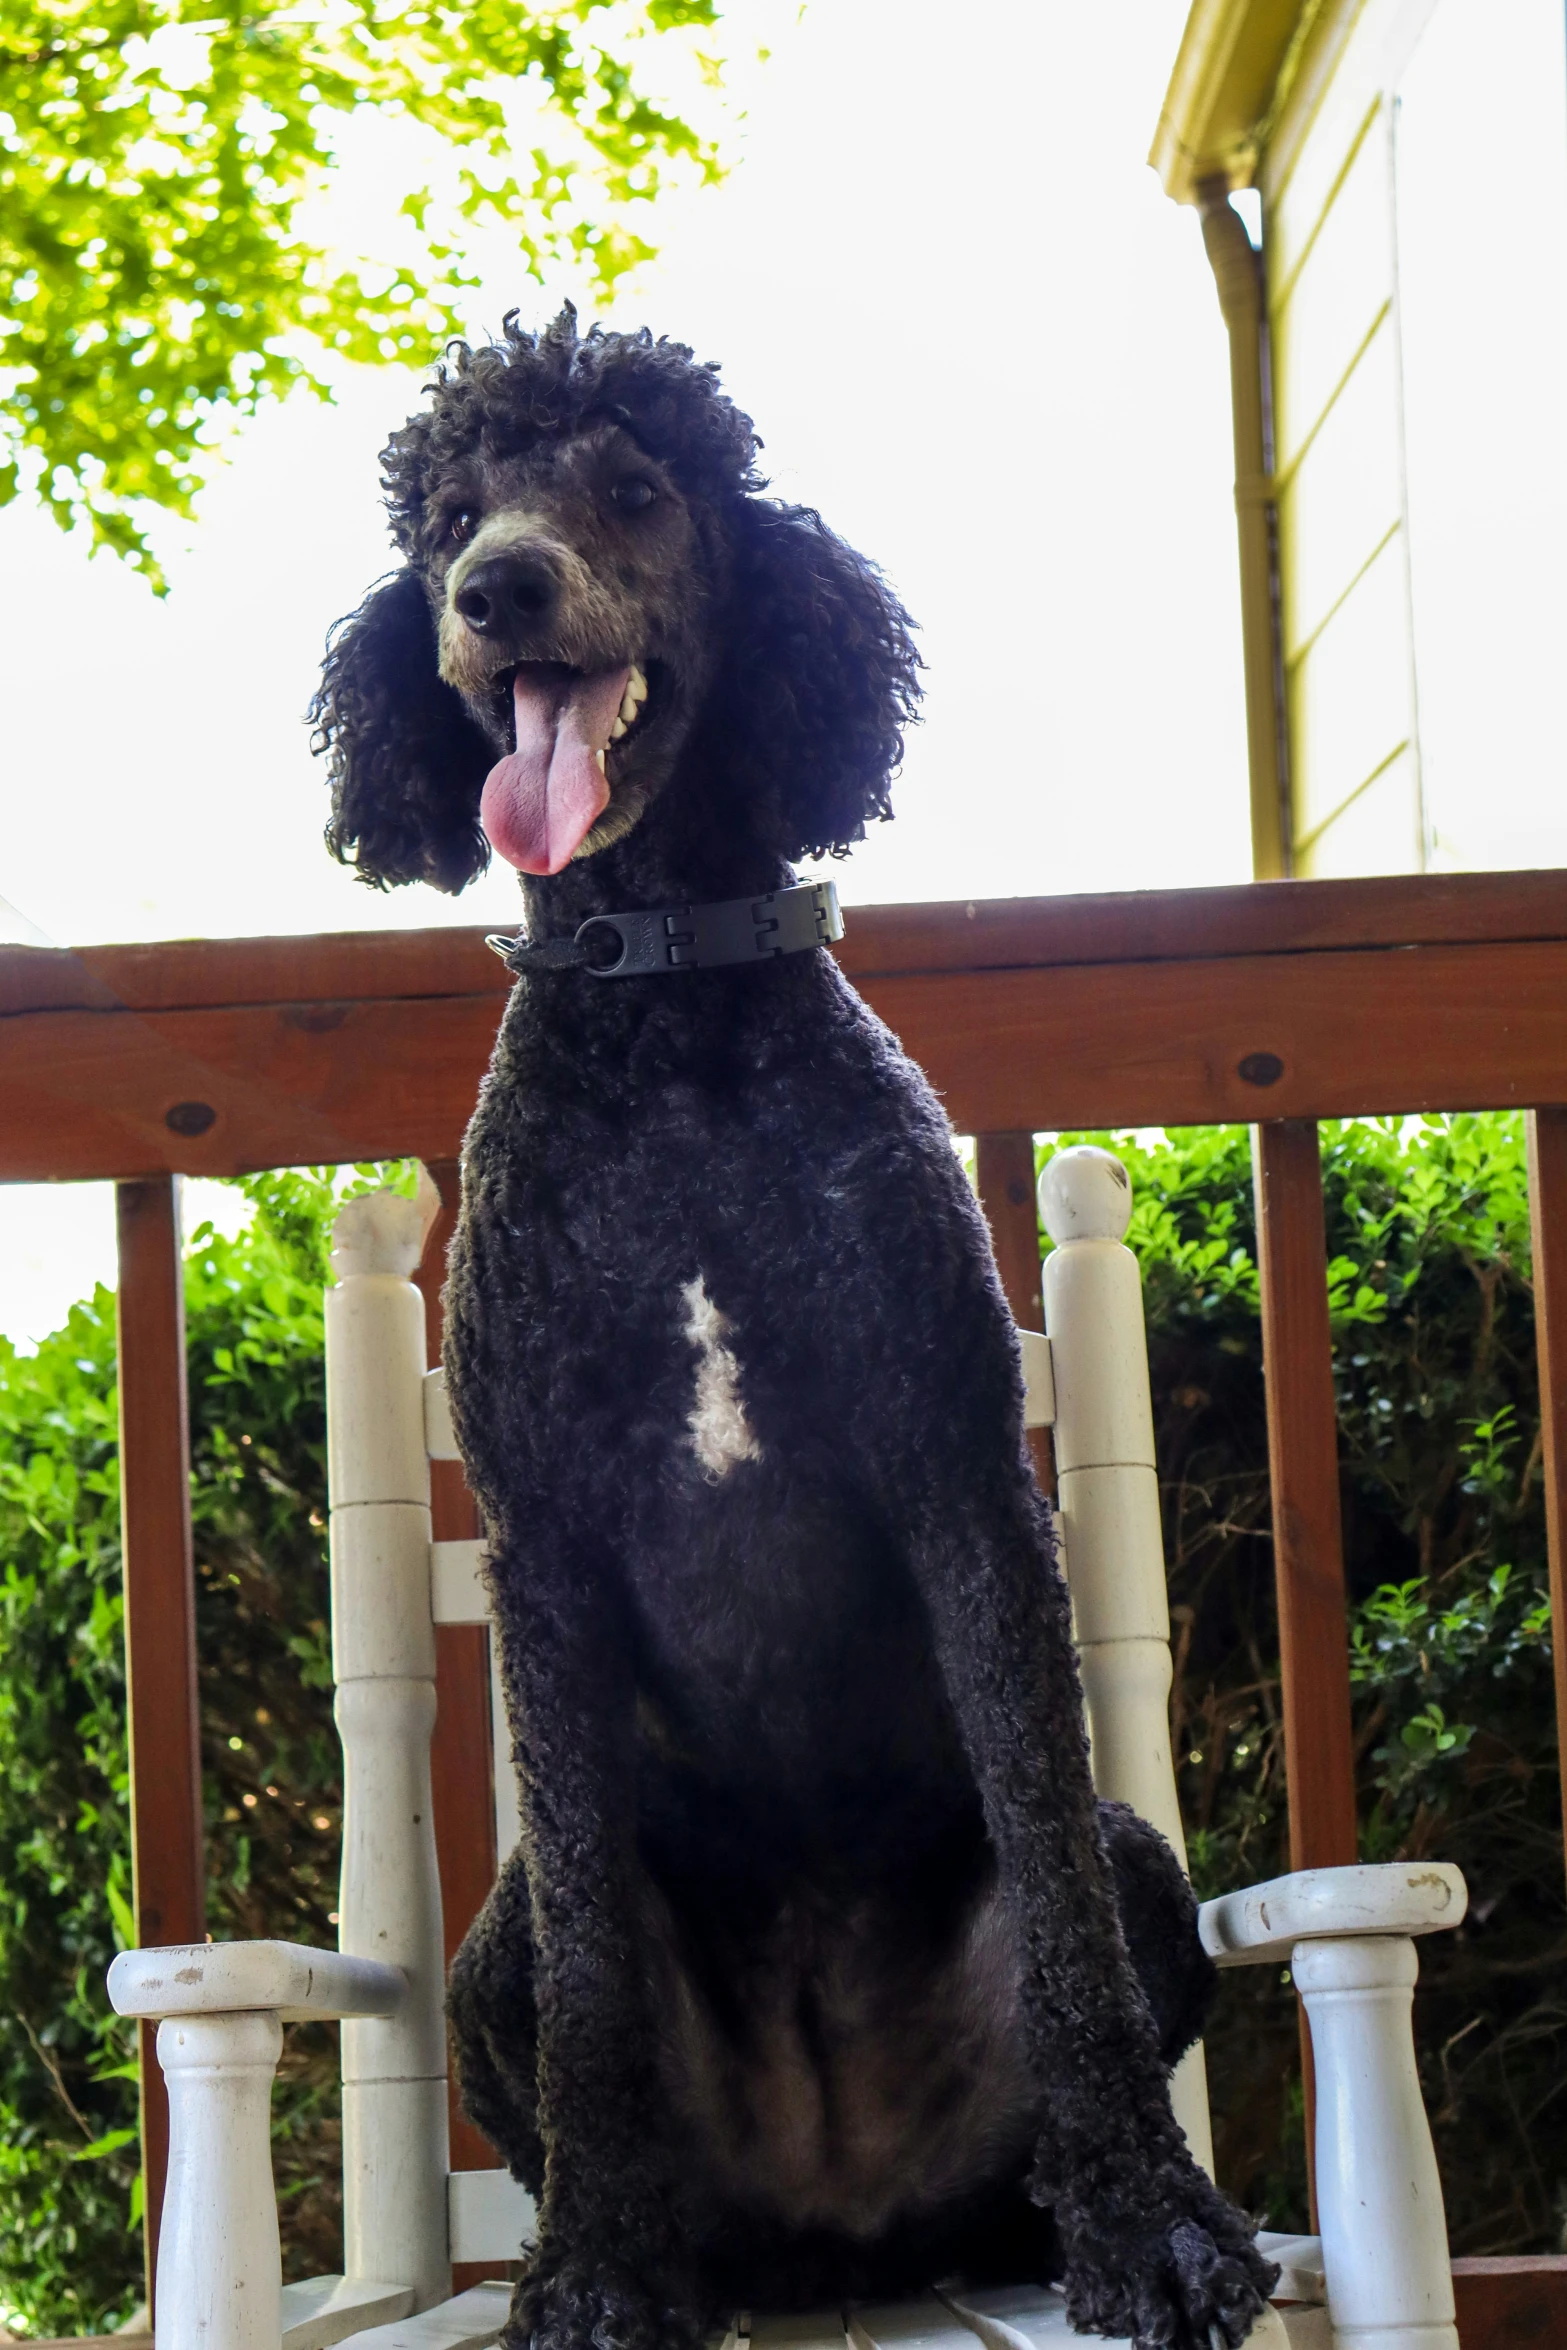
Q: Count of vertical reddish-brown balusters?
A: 5